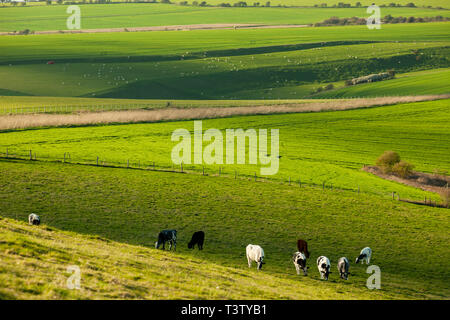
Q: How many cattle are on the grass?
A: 9